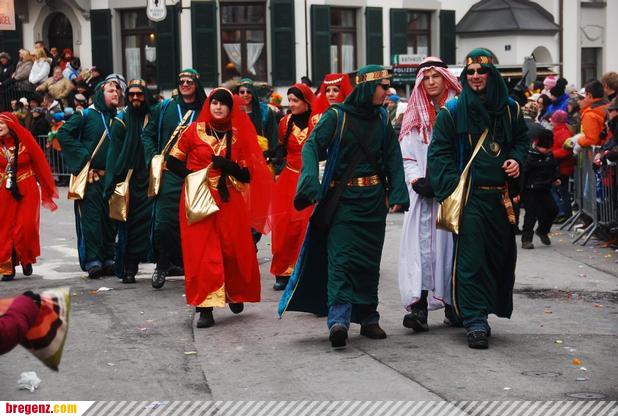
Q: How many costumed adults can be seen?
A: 11